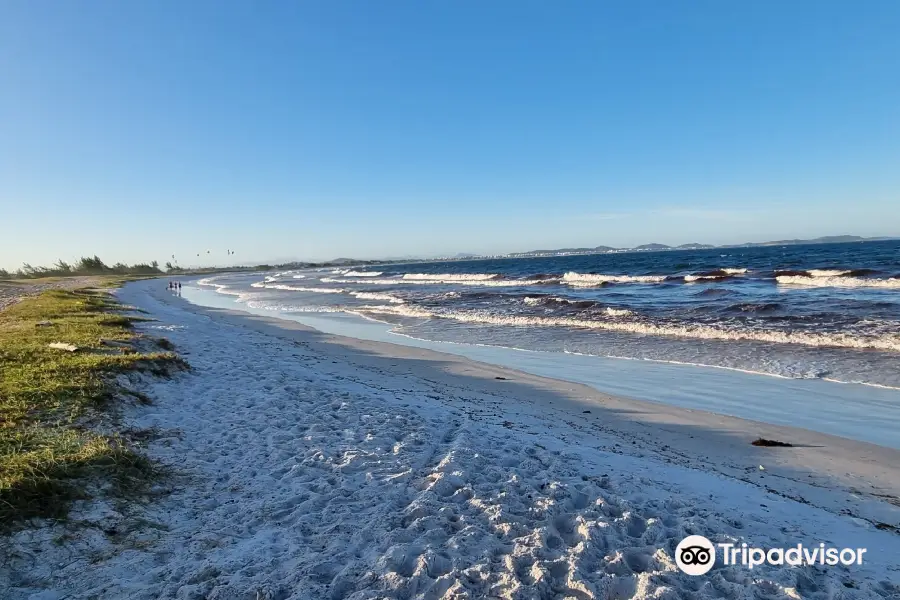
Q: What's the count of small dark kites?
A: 6